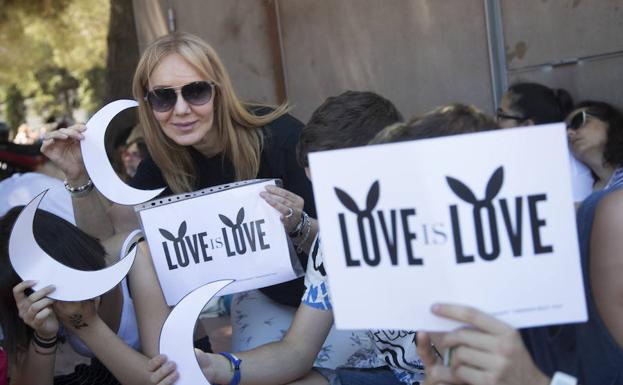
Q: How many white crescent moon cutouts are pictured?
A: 3